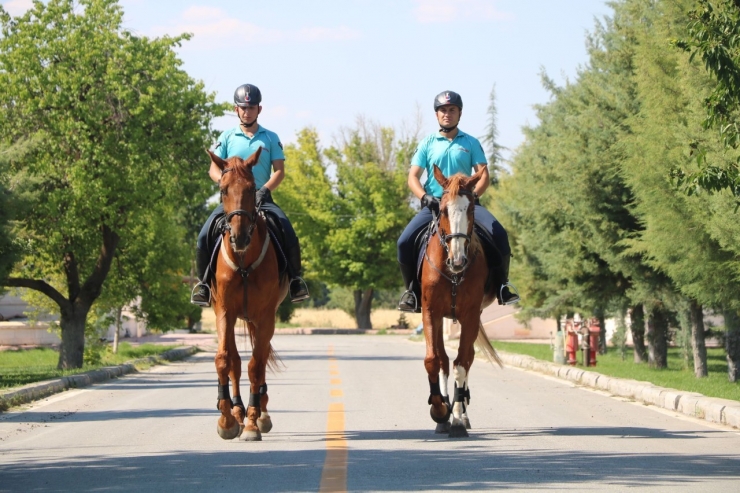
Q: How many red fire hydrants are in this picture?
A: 2